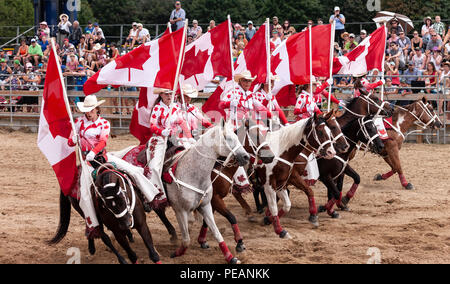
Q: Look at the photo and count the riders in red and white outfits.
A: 8